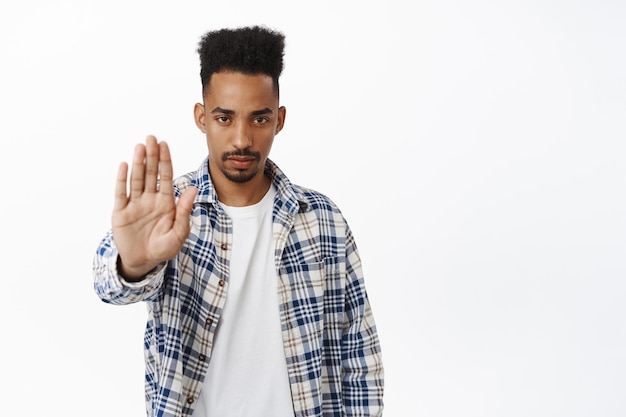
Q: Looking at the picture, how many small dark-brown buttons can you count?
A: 5